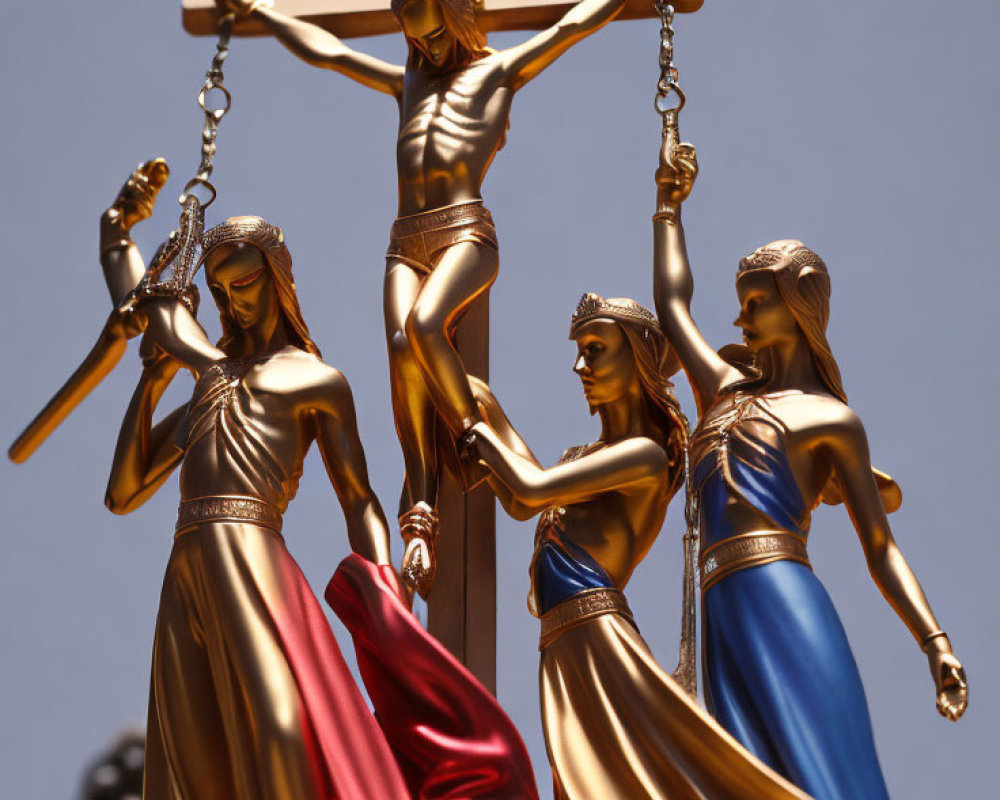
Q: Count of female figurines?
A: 3